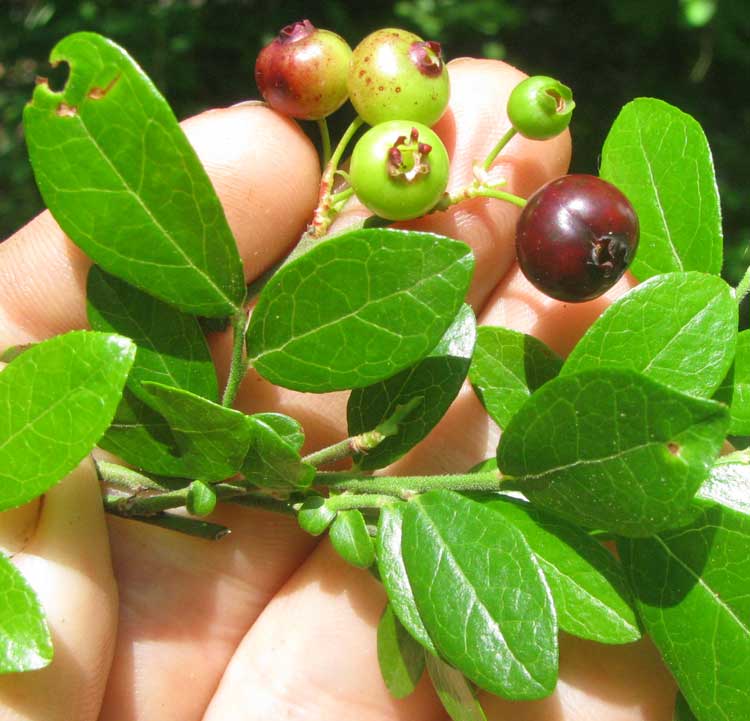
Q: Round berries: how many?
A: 5